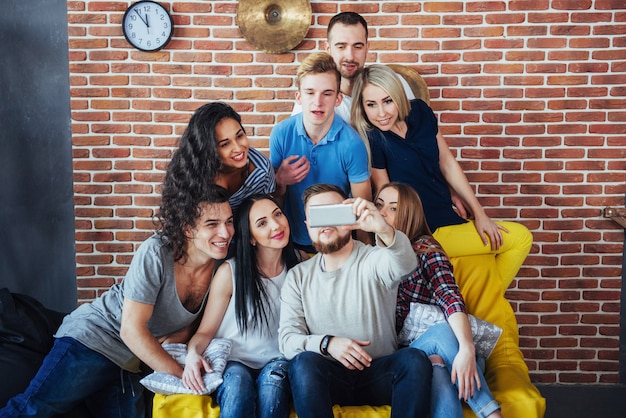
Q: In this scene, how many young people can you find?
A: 8